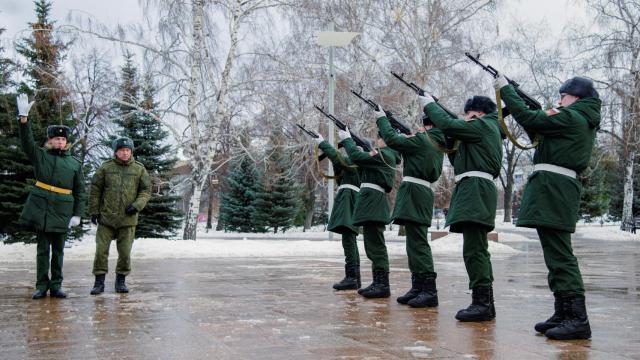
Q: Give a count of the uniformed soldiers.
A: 7